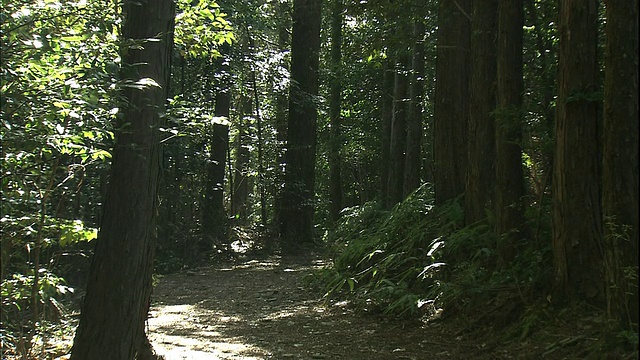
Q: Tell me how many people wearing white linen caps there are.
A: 0